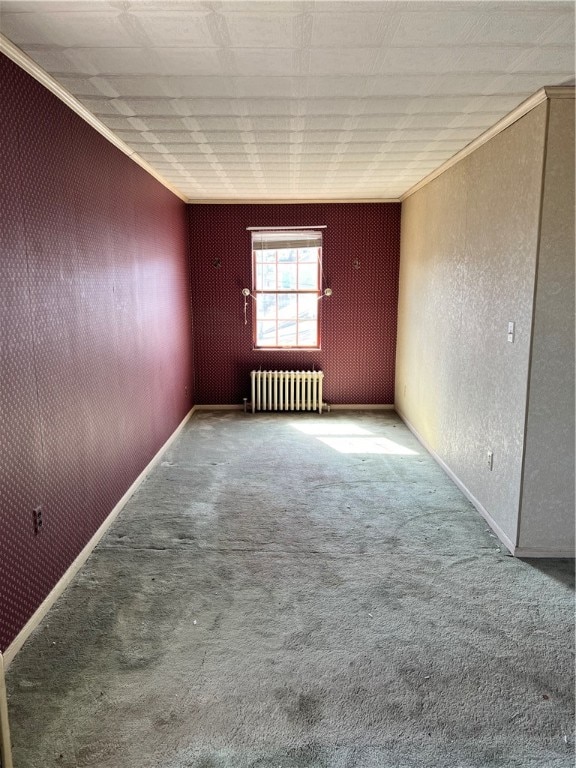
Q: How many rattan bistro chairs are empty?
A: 0